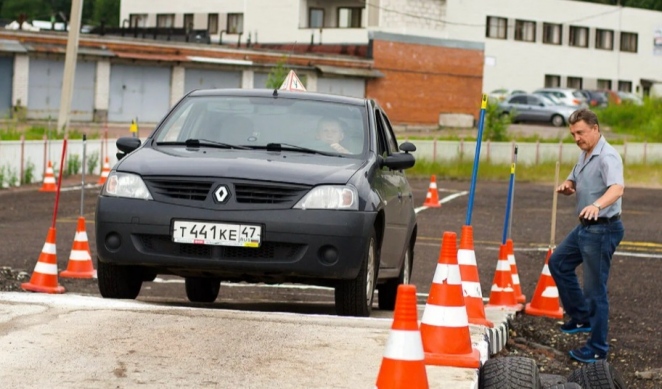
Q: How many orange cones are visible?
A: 11